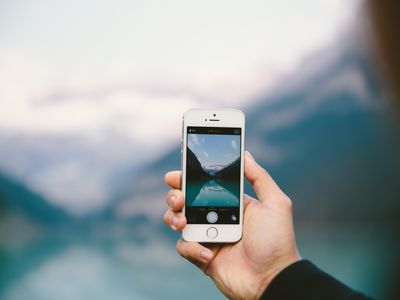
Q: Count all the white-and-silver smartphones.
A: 1